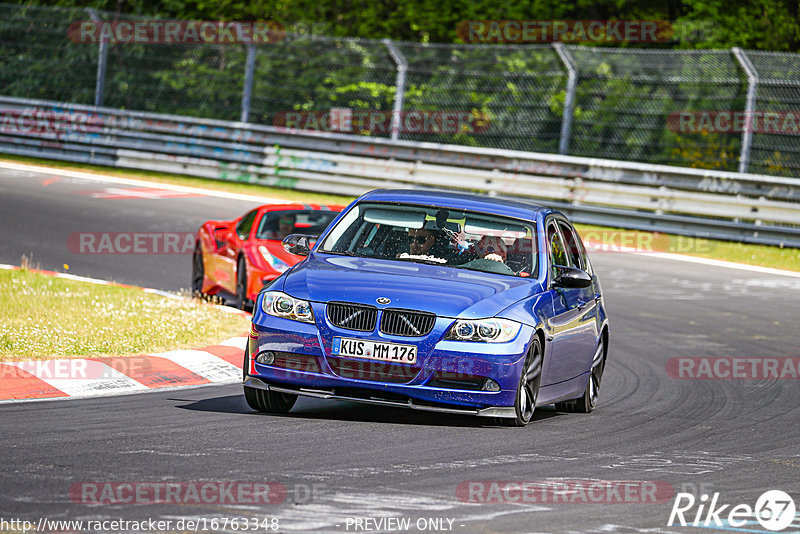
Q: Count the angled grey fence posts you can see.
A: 5